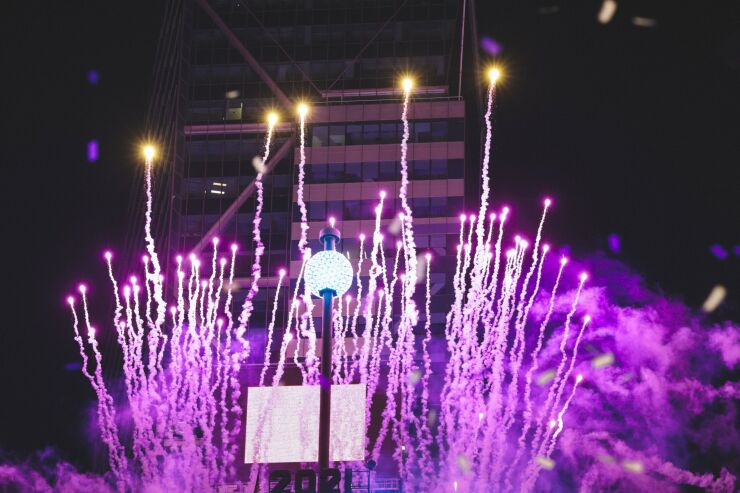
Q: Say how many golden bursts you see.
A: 5